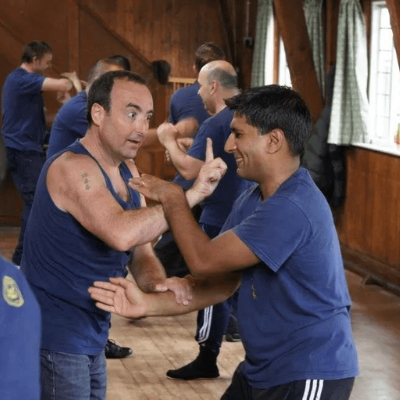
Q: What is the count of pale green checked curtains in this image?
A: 3